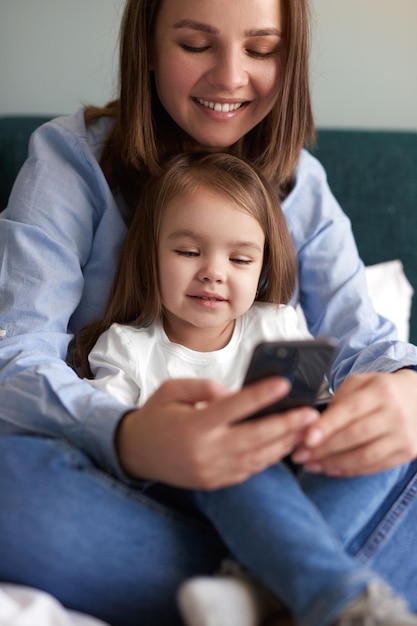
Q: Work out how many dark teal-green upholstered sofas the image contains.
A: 1